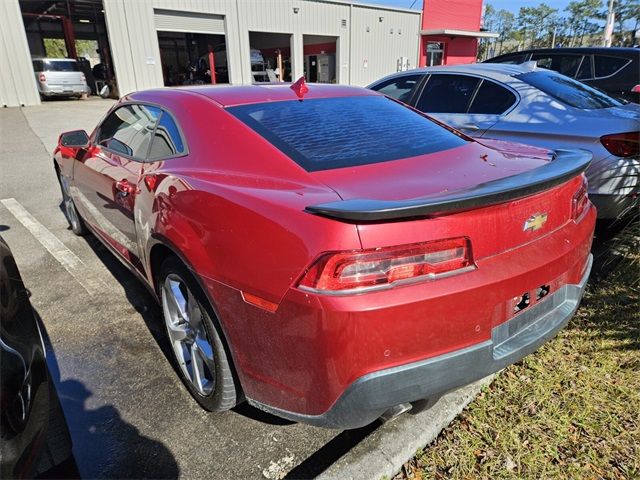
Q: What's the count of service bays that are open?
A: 4